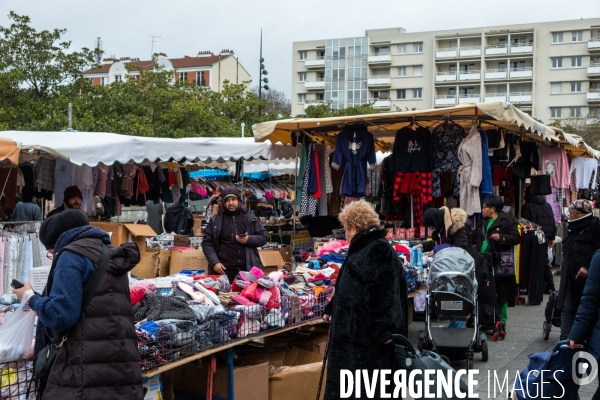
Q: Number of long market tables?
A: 1